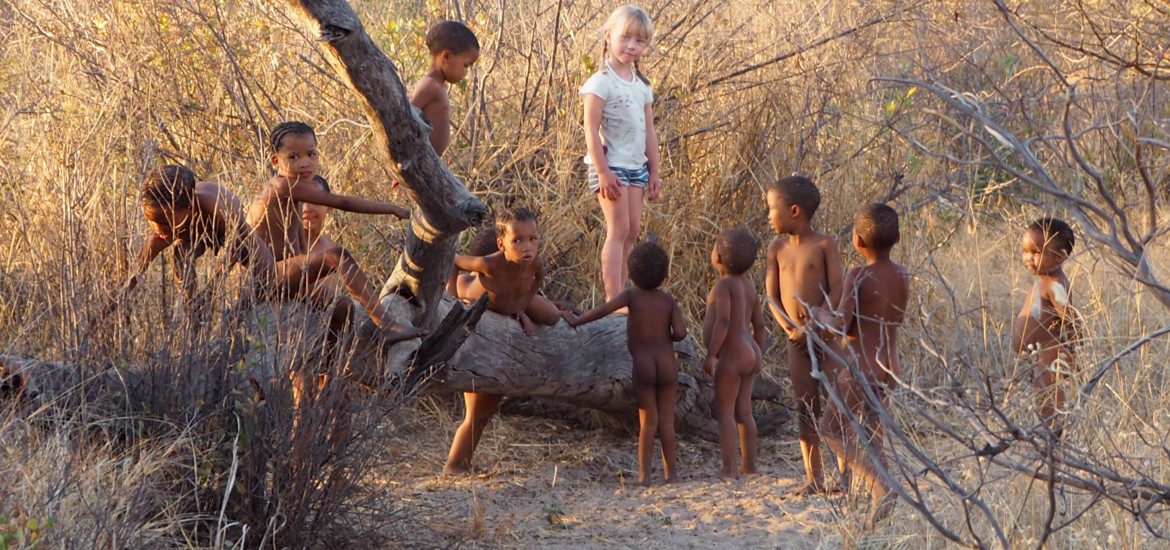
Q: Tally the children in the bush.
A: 12